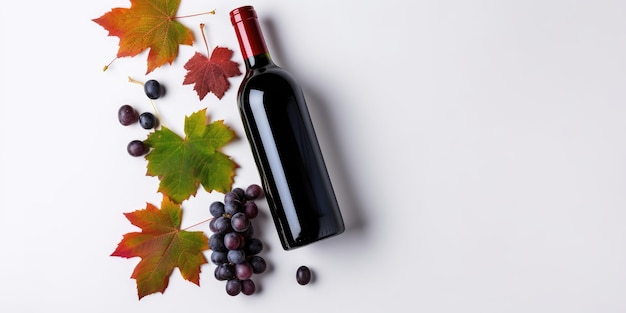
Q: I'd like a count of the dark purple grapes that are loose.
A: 5